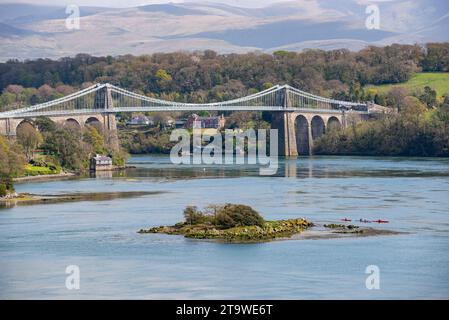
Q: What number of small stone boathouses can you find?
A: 1